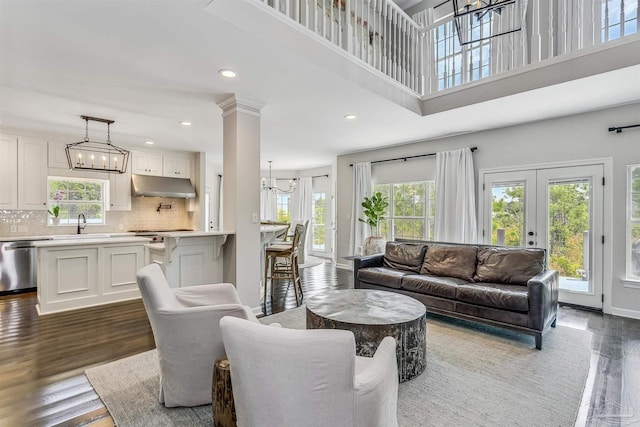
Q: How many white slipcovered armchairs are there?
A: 2